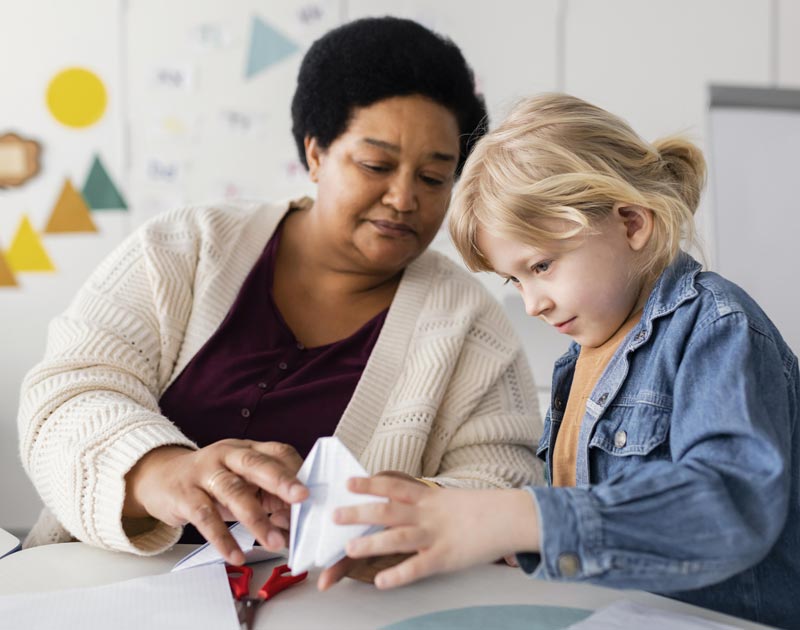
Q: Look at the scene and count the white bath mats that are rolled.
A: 0